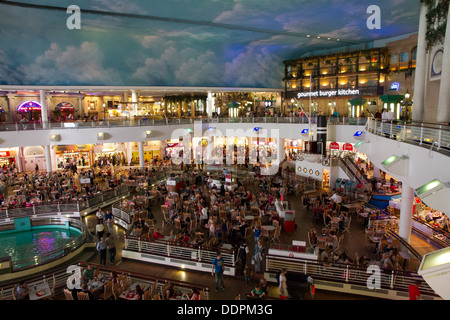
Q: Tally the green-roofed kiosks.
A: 3